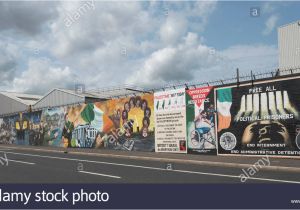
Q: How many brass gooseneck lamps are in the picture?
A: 0